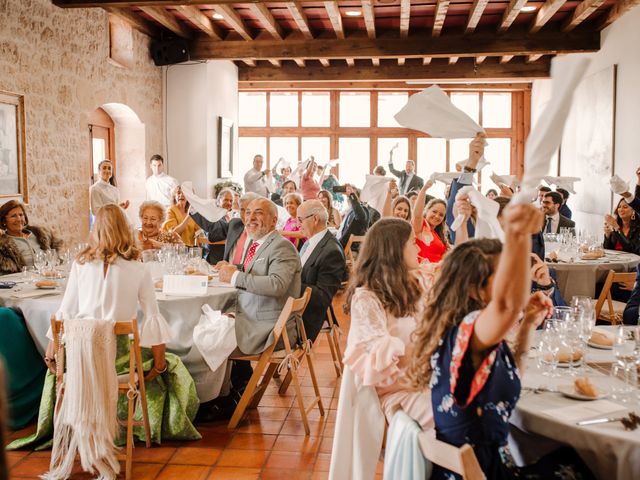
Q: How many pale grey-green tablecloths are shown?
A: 3